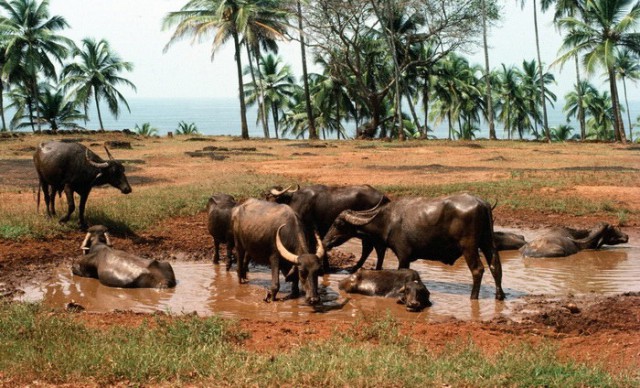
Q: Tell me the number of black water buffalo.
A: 9